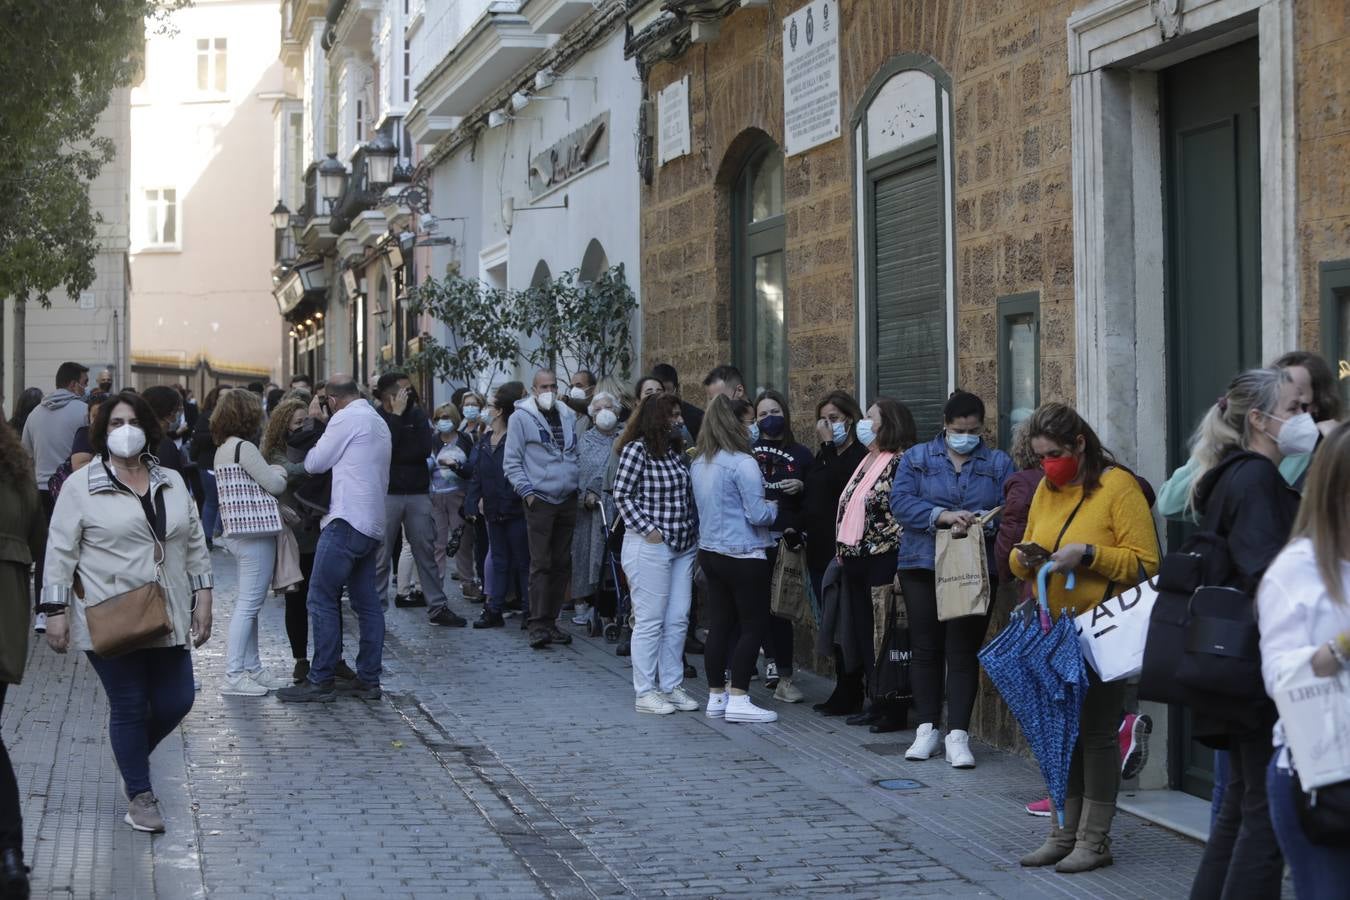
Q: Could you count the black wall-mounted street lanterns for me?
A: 3